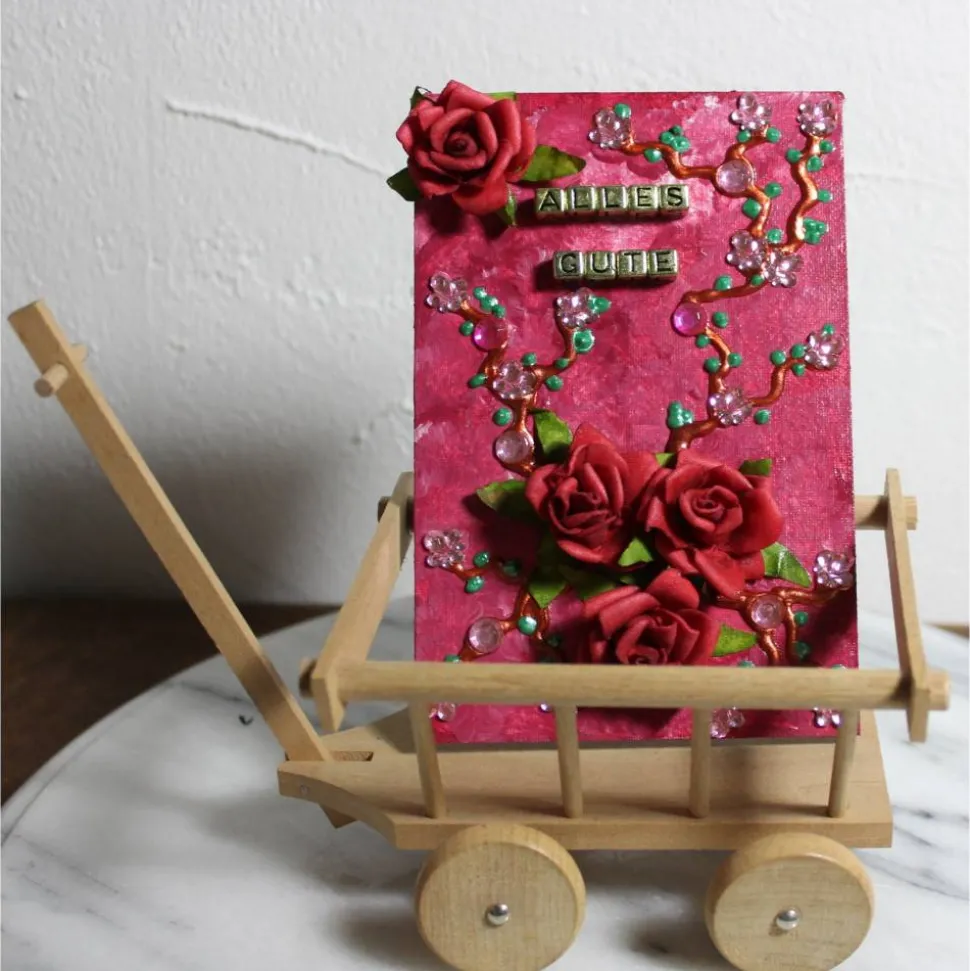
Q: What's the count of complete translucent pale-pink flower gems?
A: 12